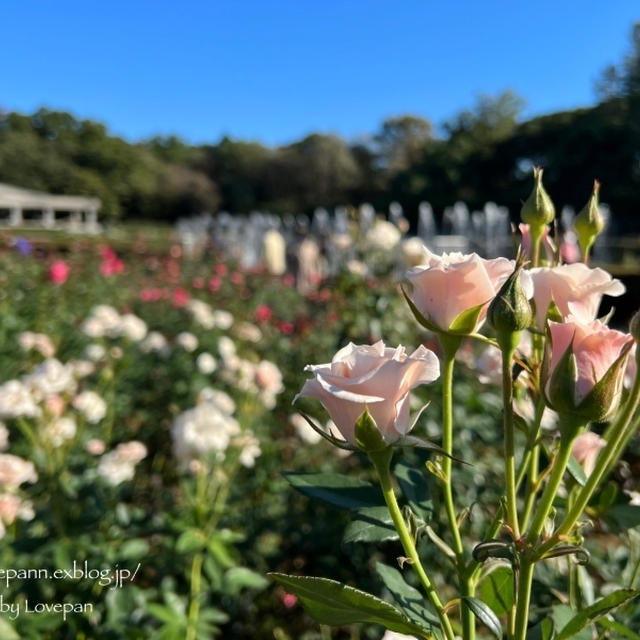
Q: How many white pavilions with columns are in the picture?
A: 1